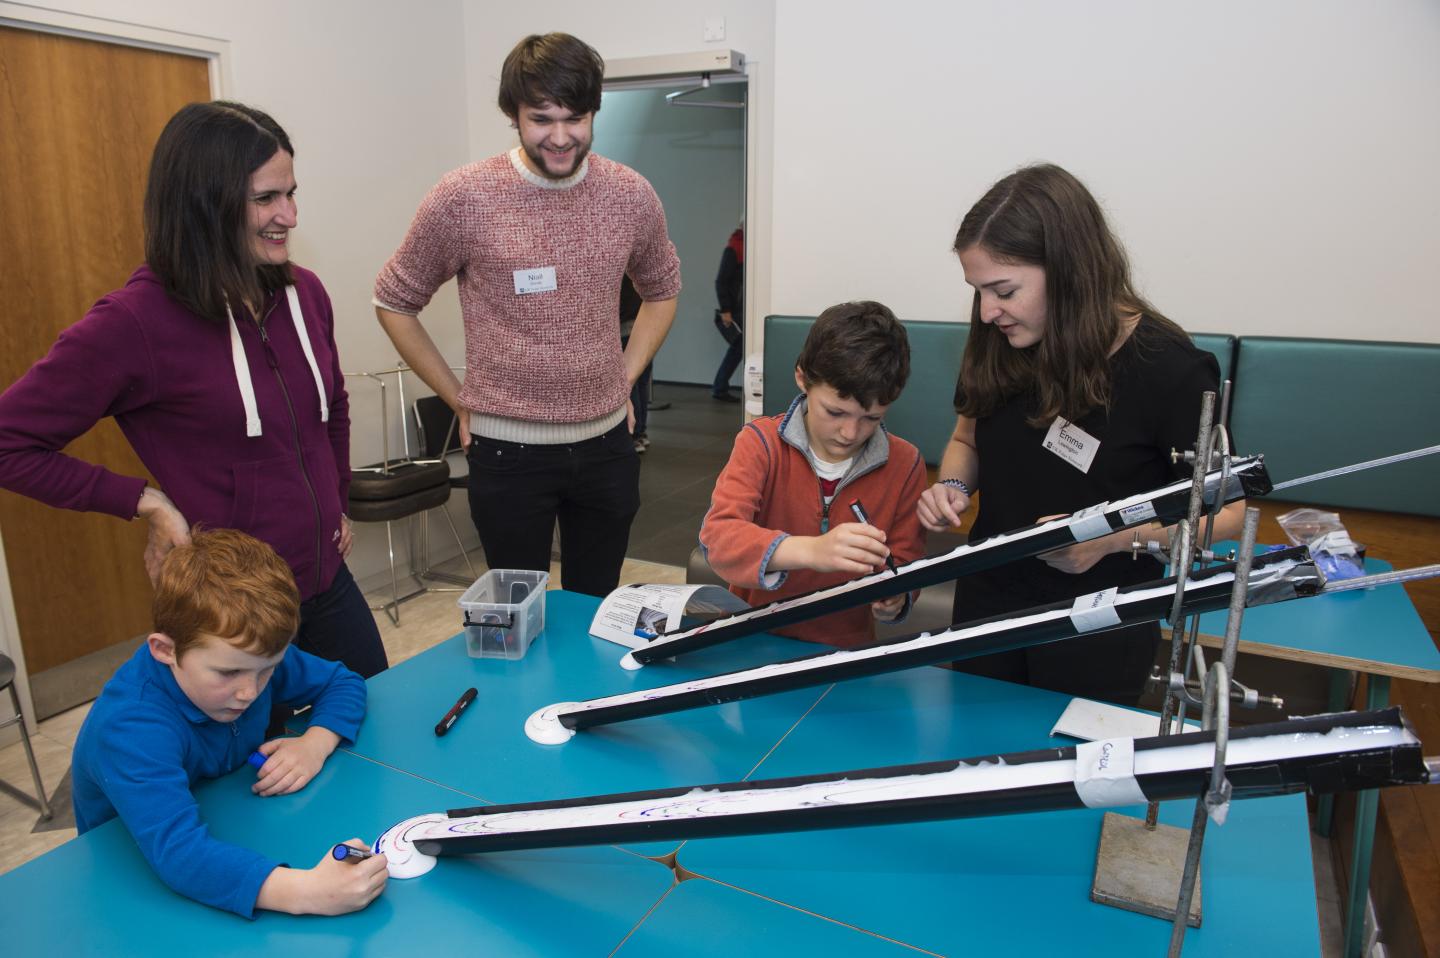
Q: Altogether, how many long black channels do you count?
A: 3